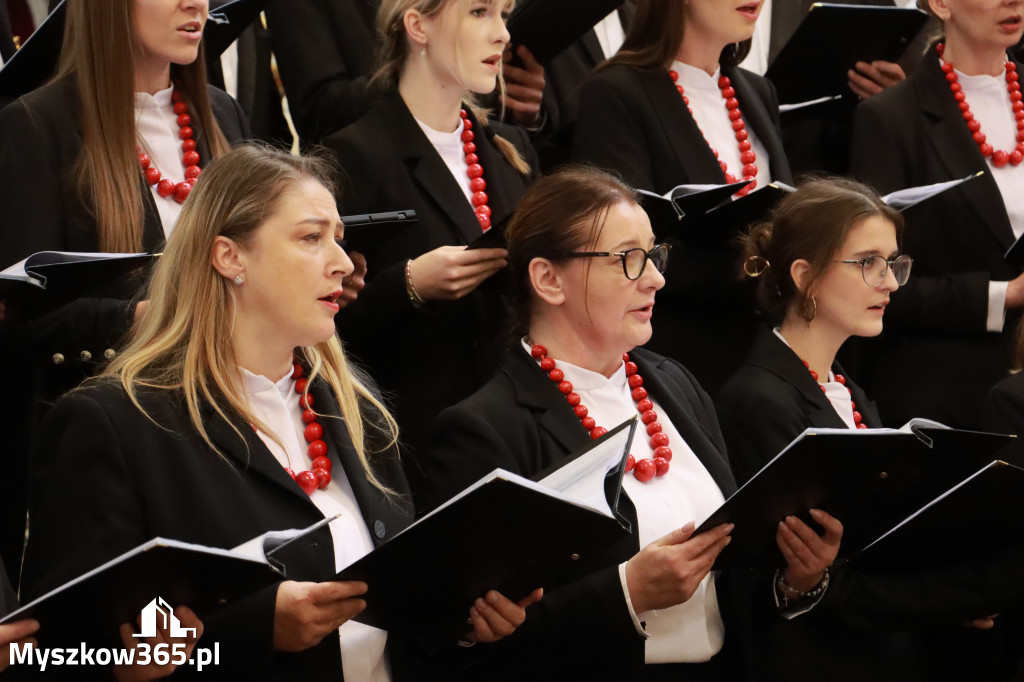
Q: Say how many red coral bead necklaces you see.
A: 7